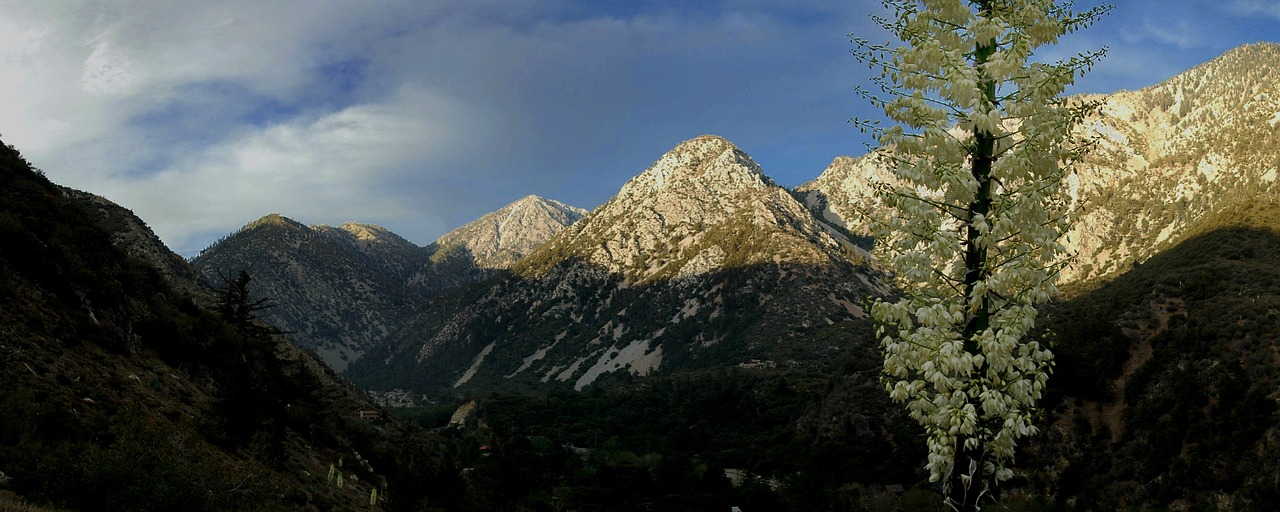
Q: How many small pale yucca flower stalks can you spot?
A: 4